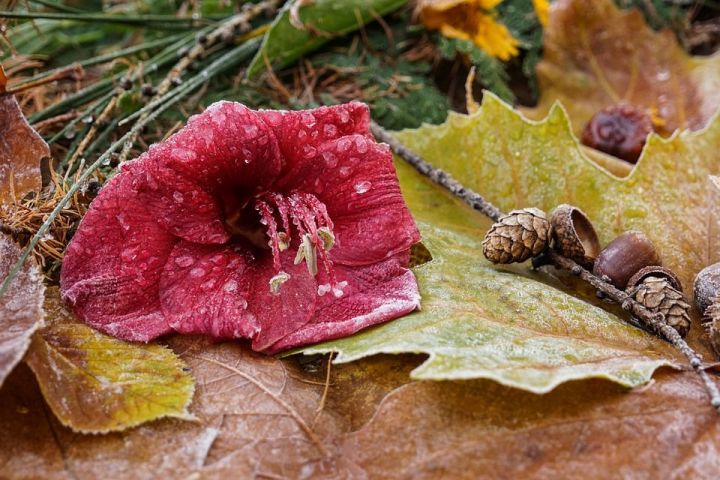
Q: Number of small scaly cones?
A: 2